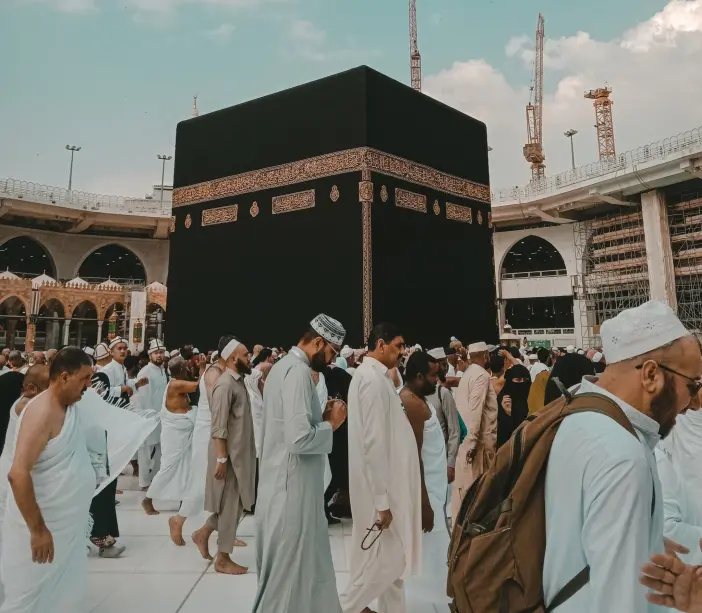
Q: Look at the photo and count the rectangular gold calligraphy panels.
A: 4